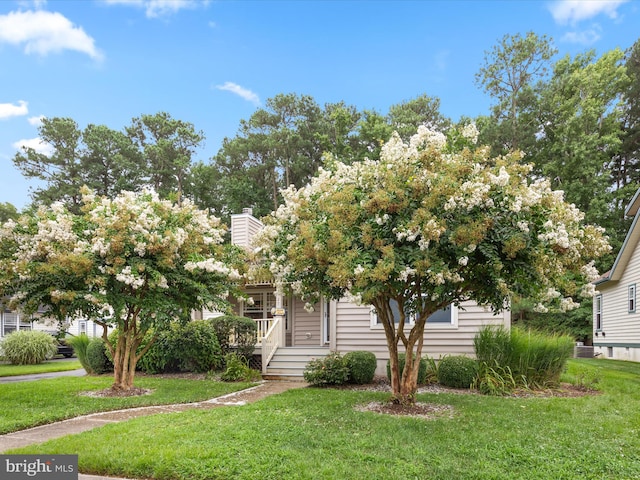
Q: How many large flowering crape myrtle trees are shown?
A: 2